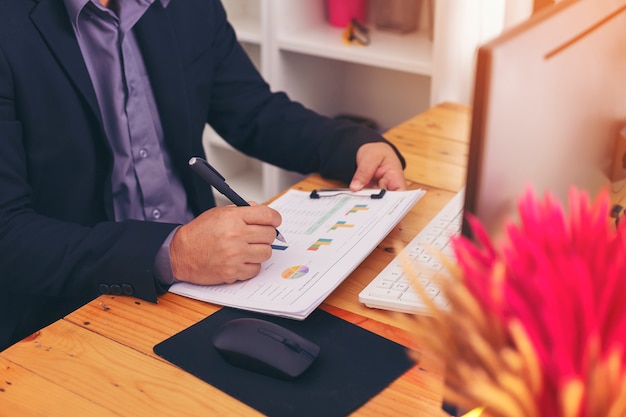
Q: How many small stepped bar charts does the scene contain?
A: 3